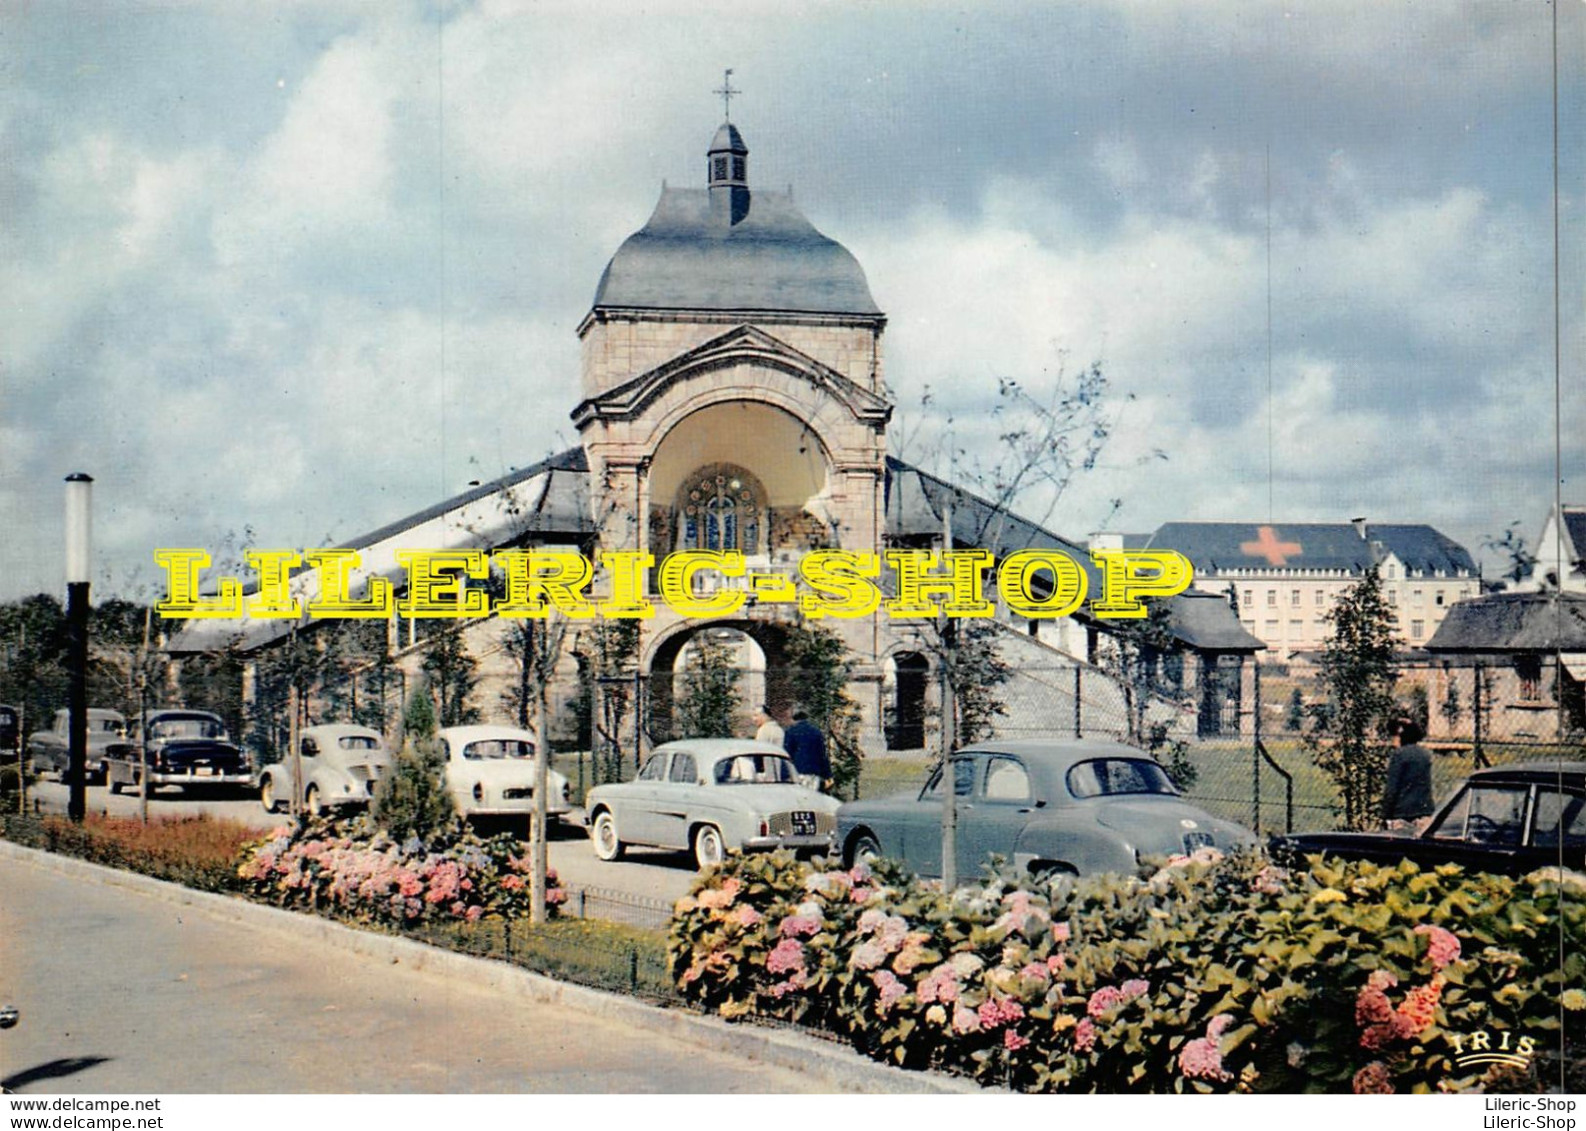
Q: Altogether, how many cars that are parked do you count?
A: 8